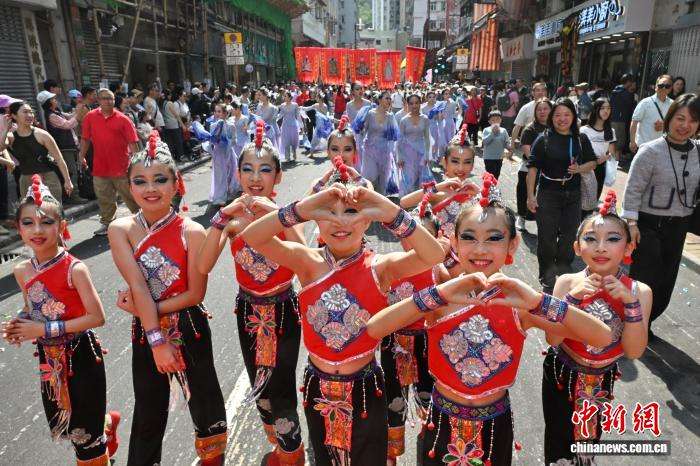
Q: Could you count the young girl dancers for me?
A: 9